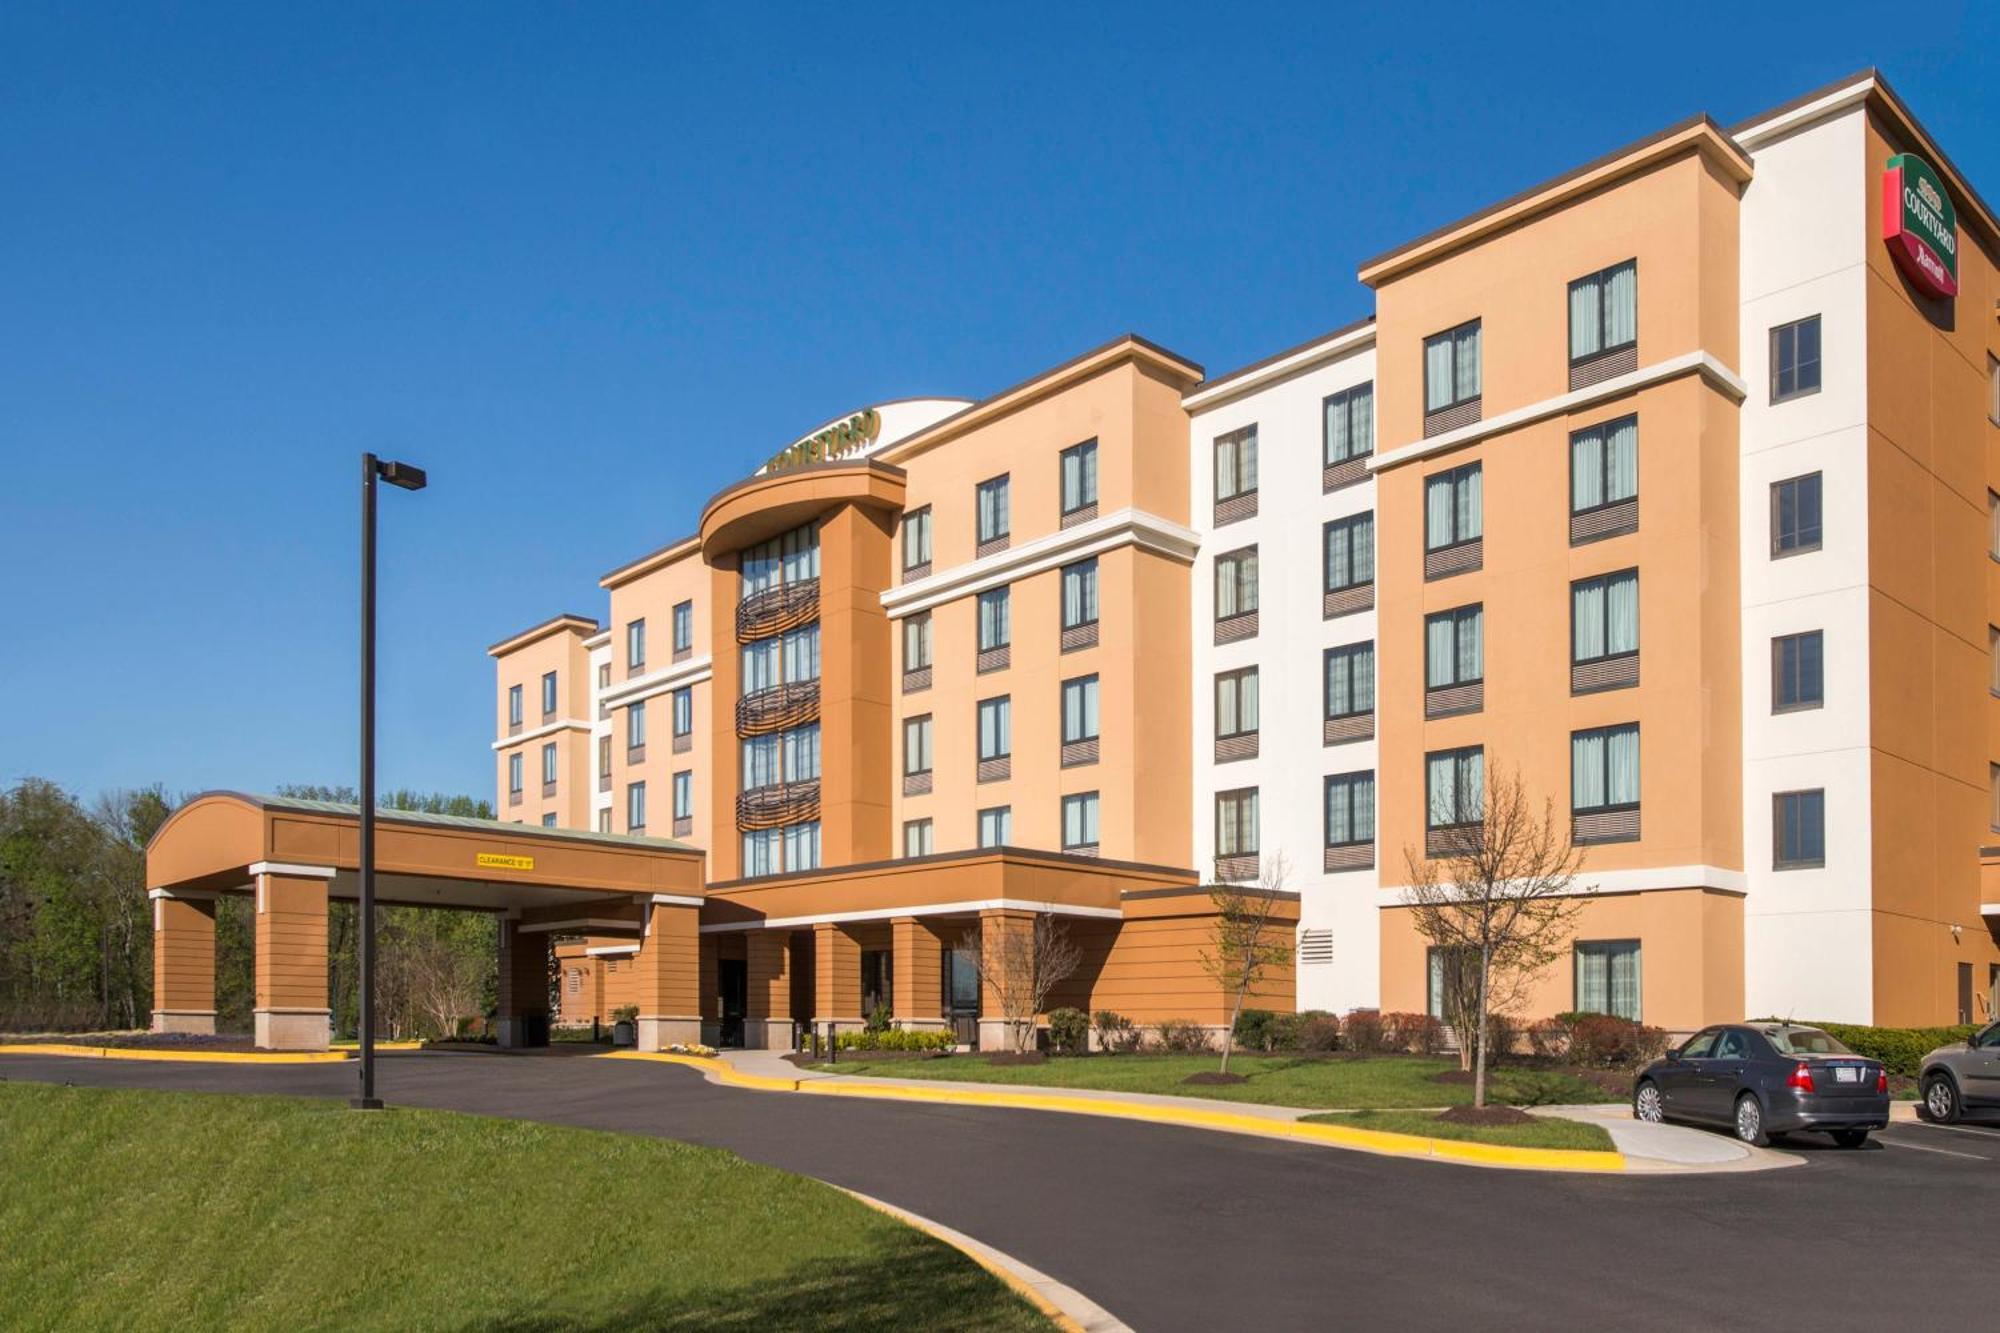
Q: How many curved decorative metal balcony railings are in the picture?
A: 3